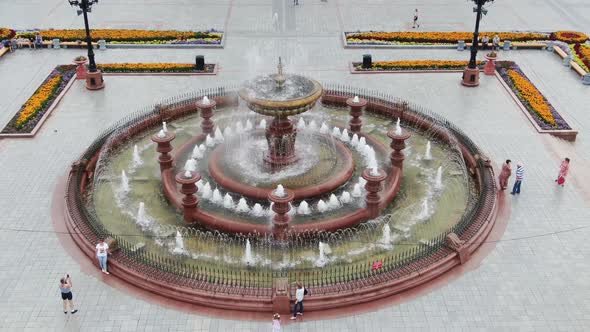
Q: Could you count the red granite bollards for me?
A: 7